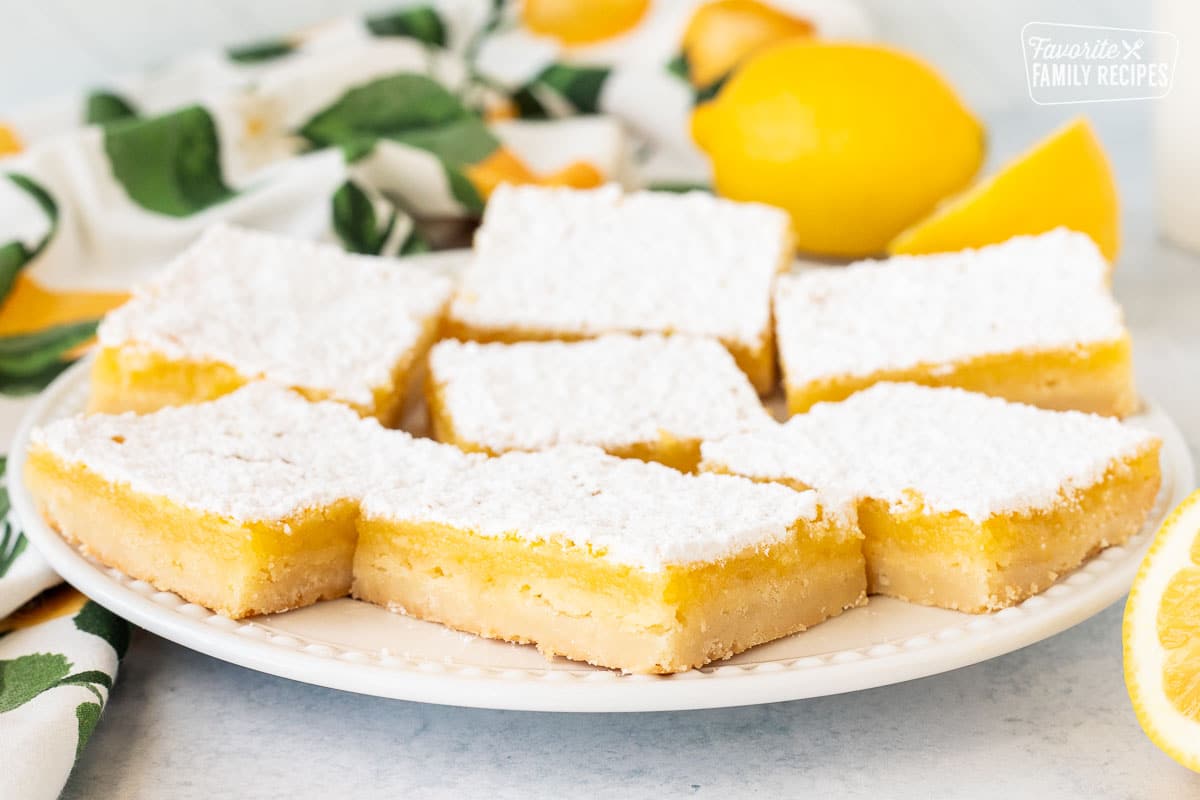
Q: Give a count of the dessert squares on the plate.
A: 7